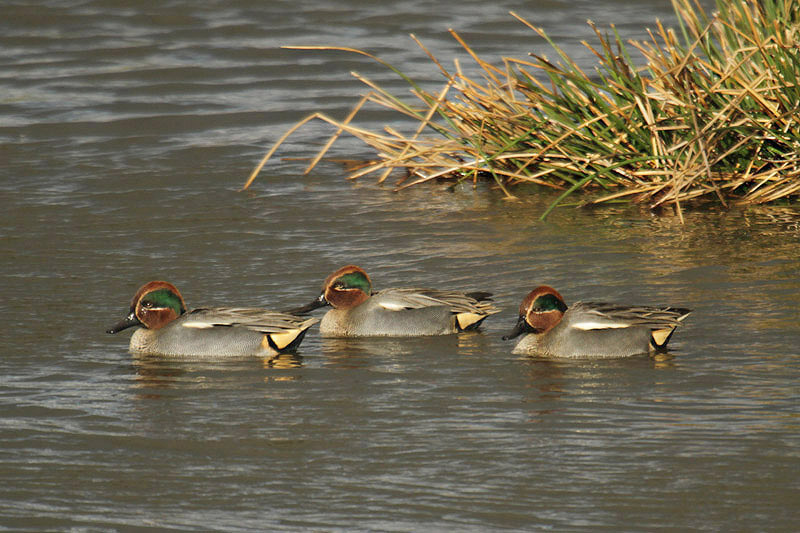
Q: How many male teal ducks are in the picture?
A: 3